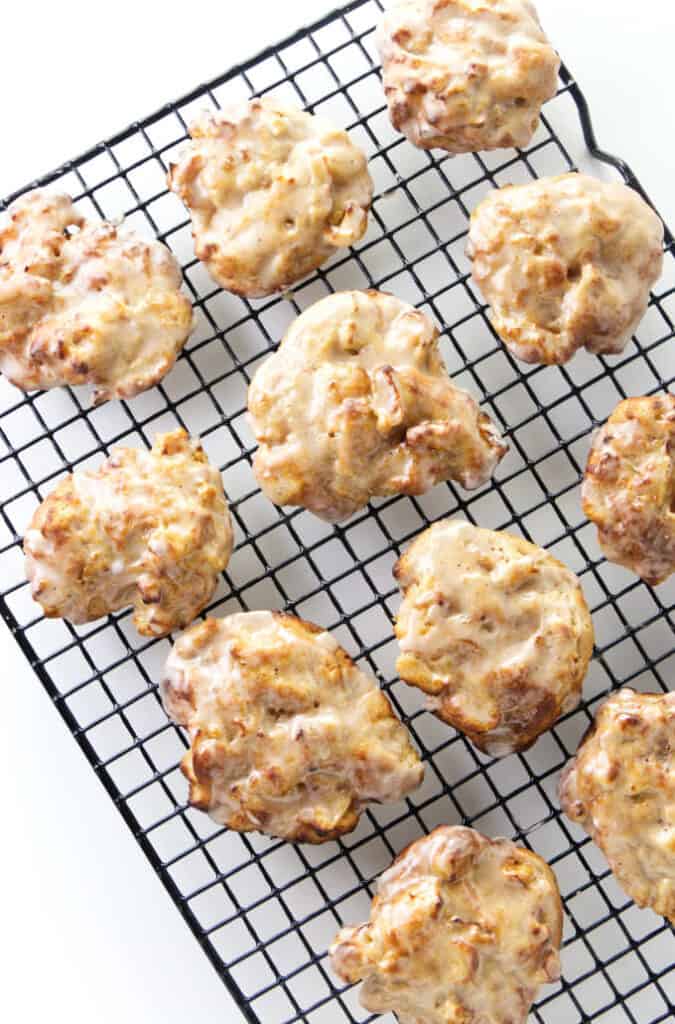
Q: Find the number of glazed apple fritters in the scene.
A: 11